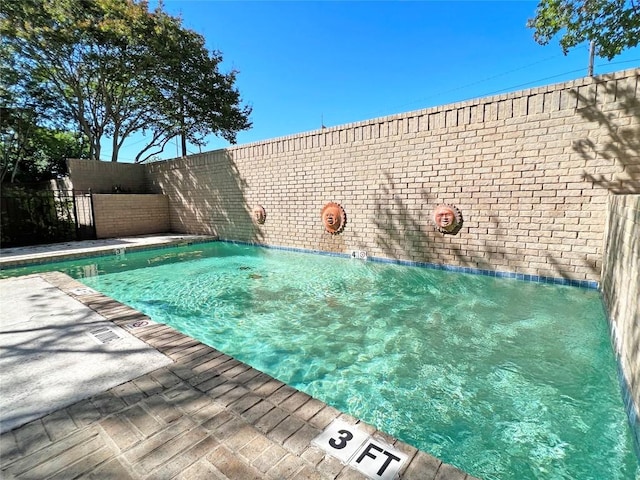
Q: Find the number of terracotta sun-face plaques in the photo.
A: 3